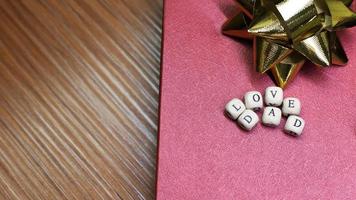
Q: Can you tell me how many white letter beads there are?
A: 7